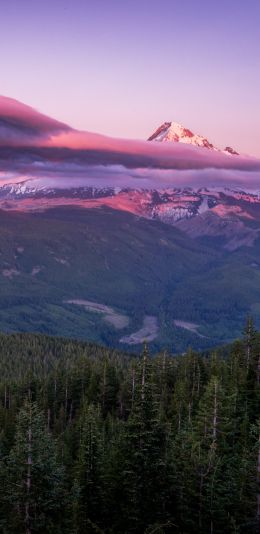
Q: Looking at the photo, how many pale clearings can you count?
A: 3